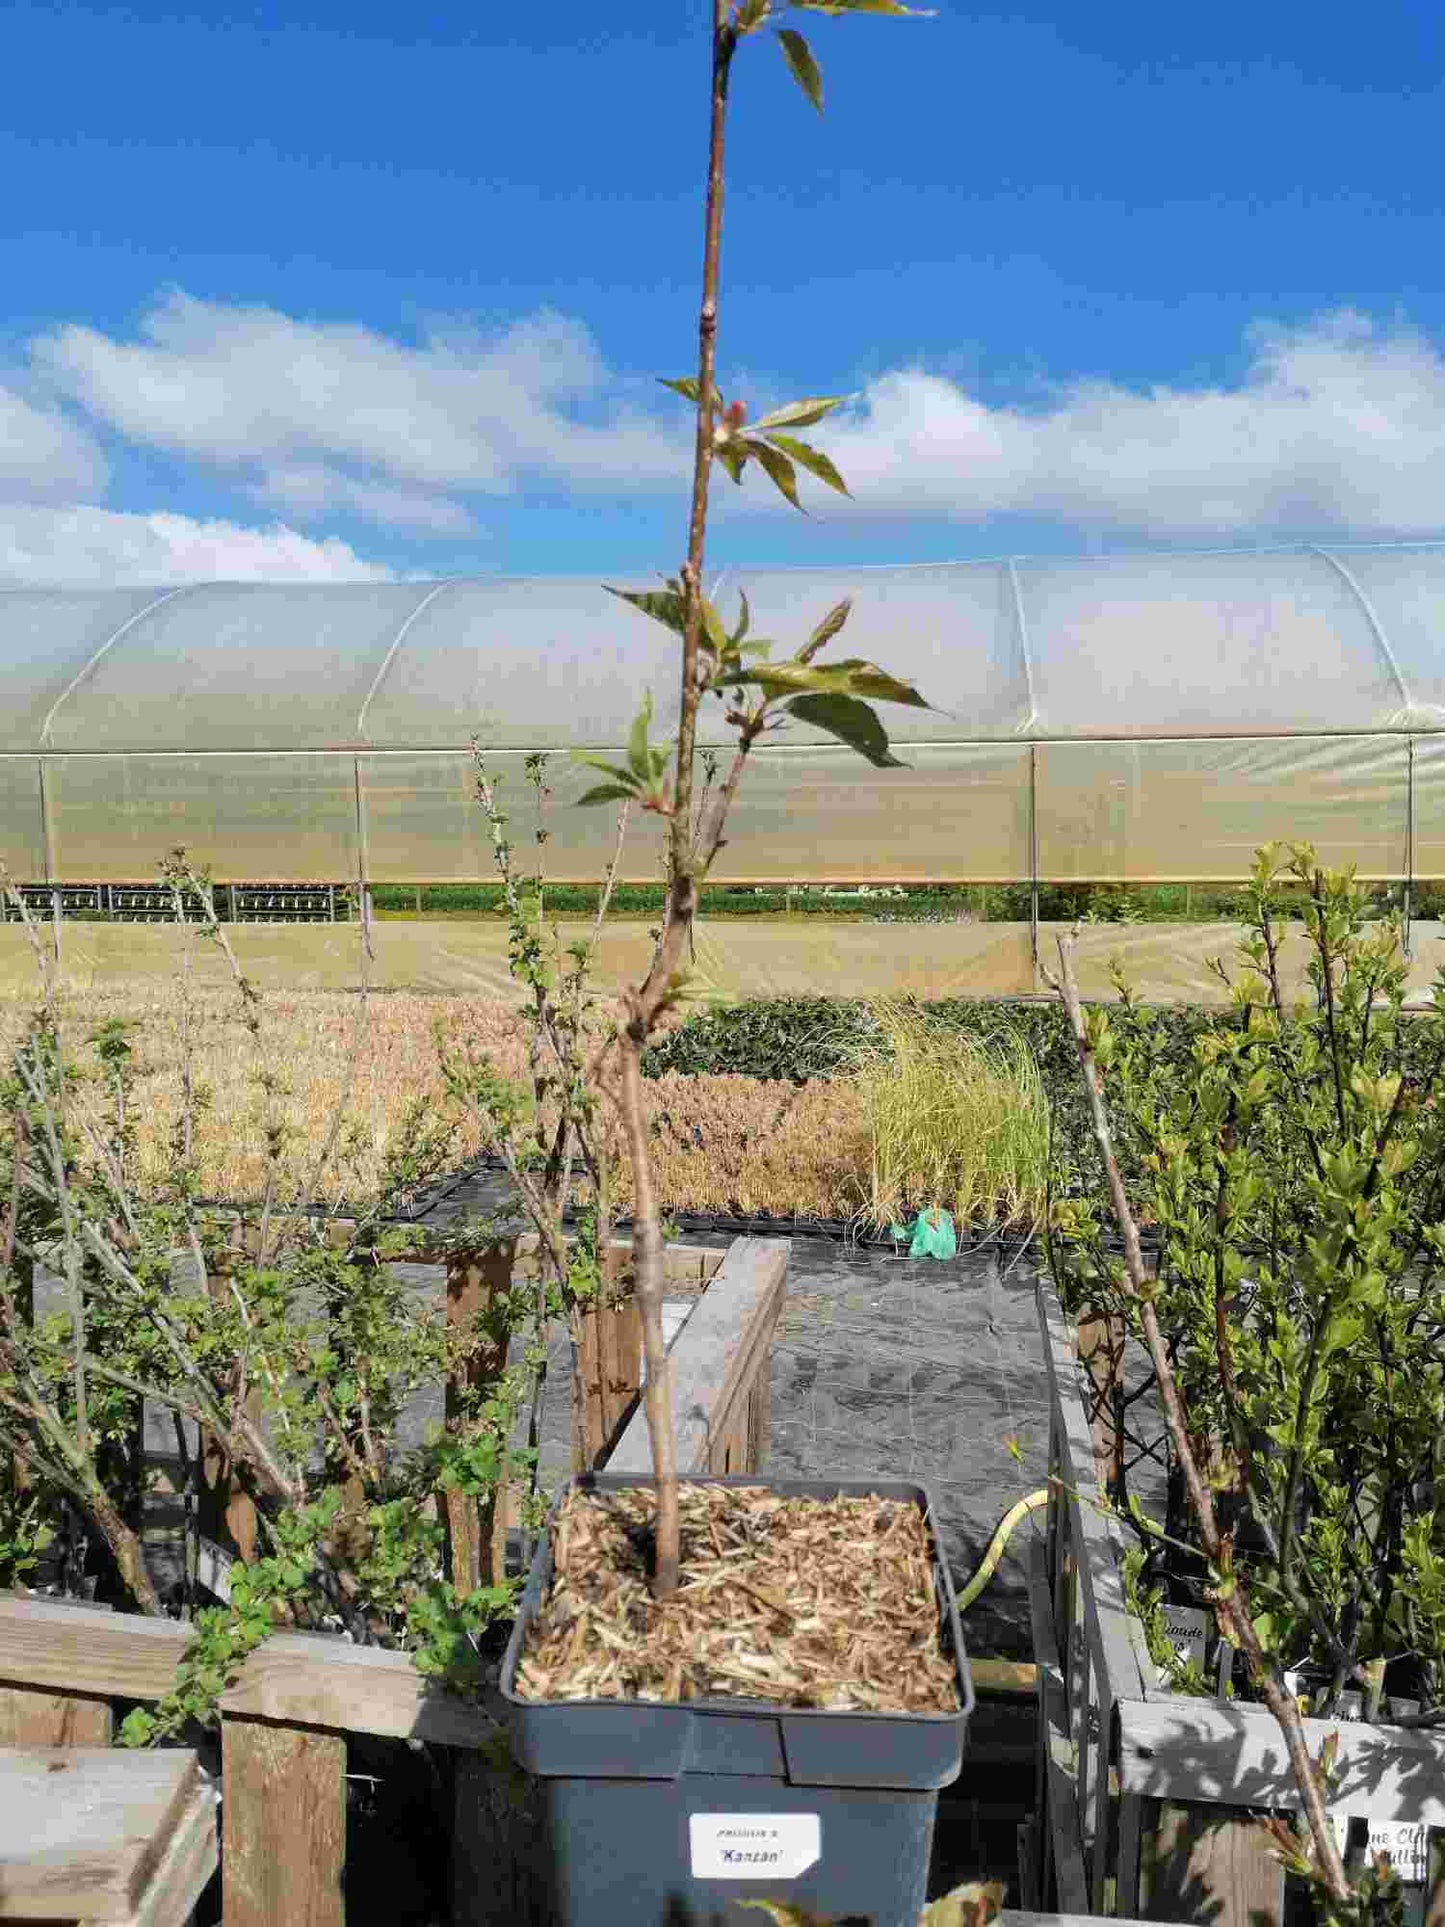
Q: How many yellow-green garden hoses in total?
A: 1